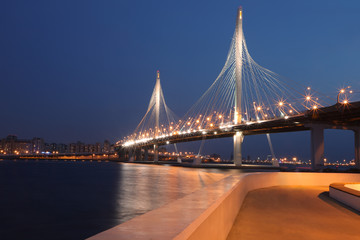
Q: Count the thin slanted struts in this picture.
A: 3